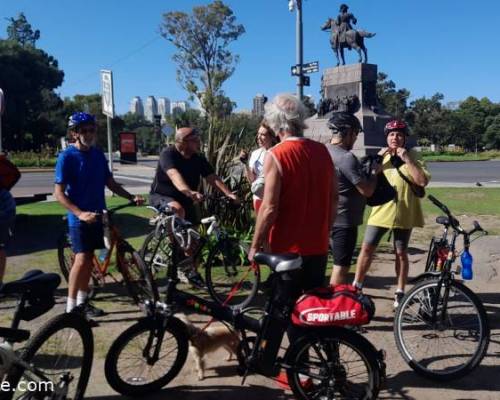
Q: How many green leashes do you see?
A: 0